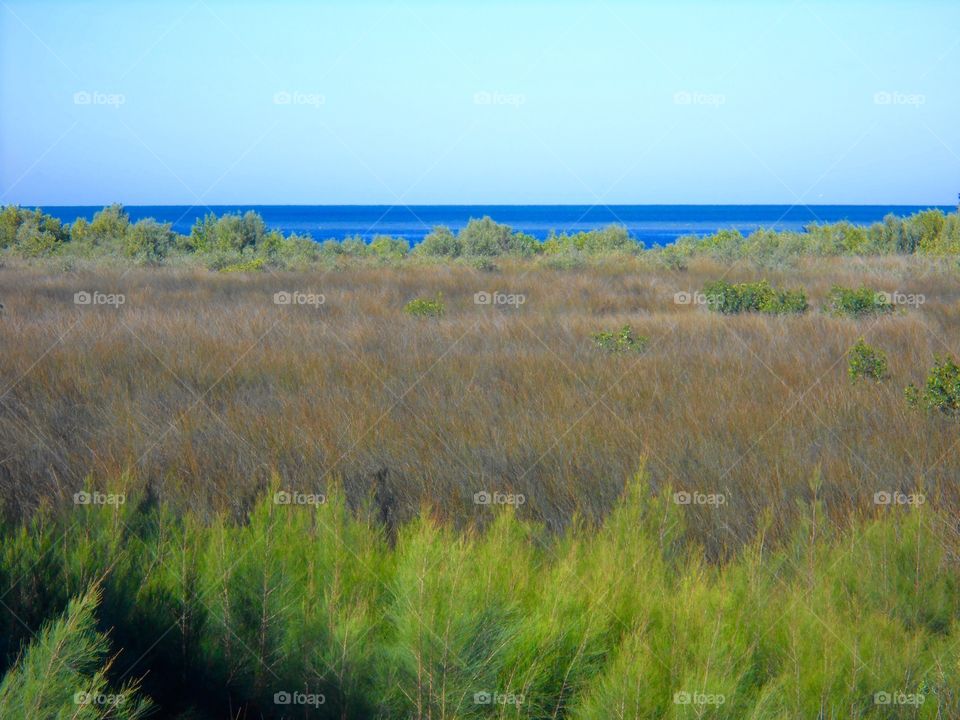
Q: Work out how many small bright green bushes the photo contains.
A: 6